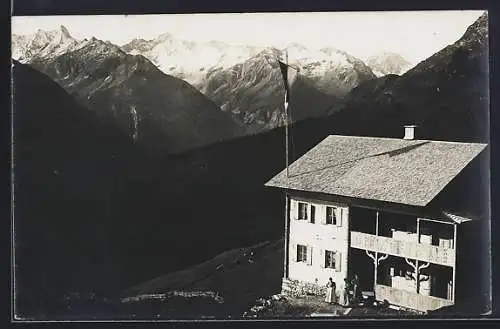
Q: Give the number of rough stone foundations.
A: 1